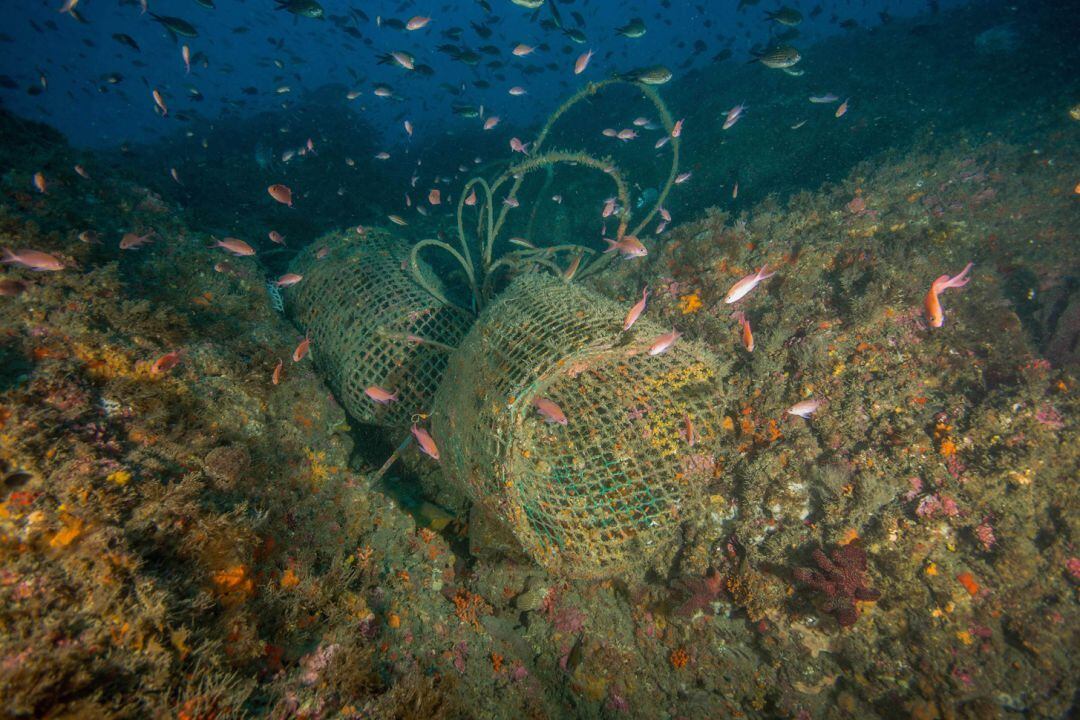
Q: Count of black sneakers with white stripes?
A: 0